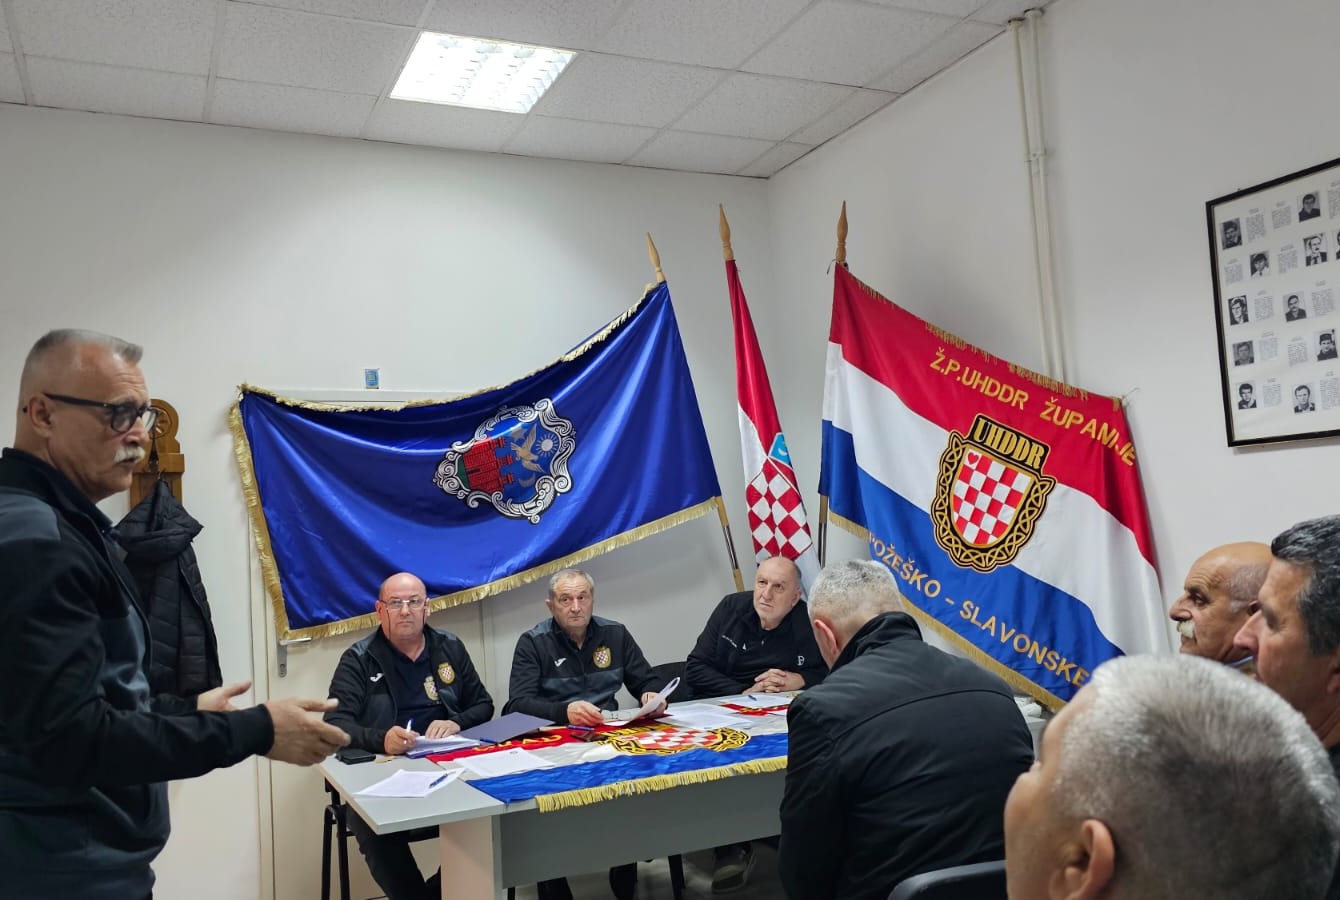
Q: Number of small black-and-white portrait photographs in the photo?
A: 11